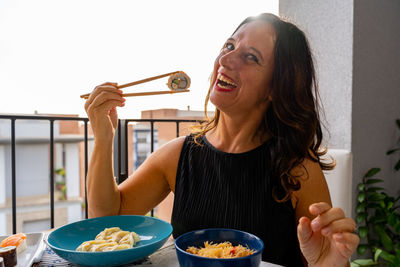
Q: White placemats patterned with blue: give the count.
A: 1